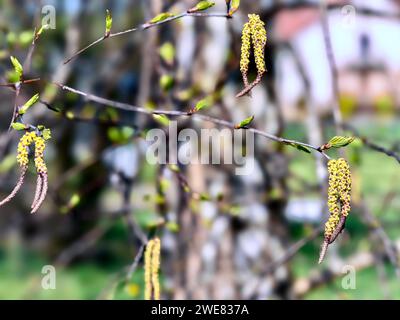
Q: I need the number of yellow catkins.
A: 8